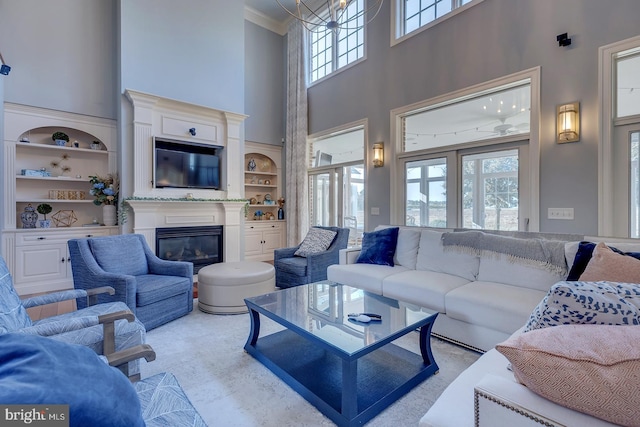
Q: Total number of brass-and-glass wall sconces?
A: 2